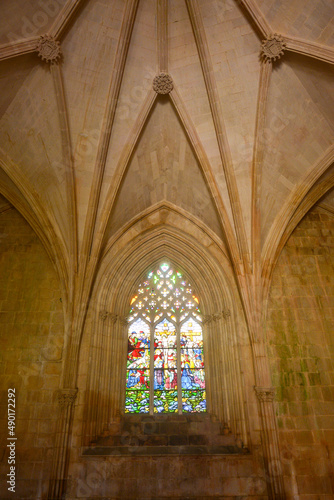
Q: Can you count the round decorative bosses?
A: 3